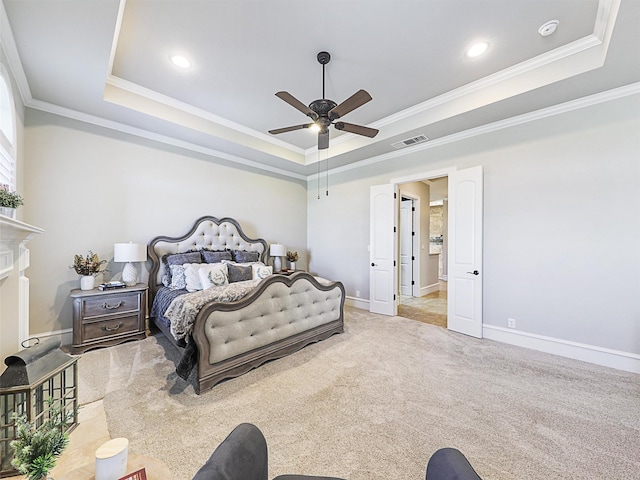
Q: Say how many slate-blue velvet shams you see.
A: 3